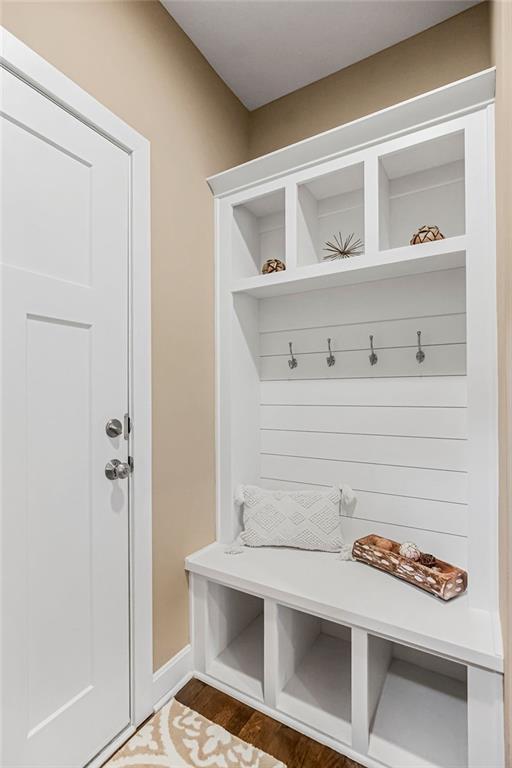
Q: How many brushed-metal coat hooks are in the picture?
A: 4